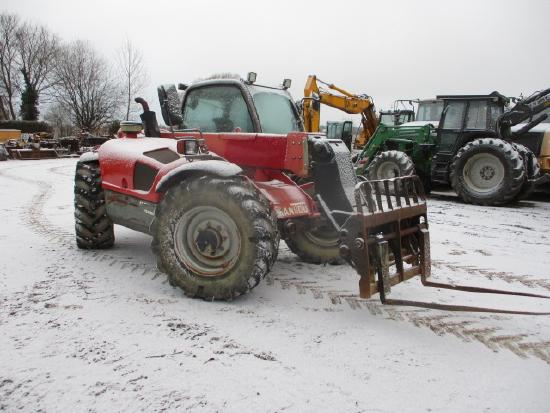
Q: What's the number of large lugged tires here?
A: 6